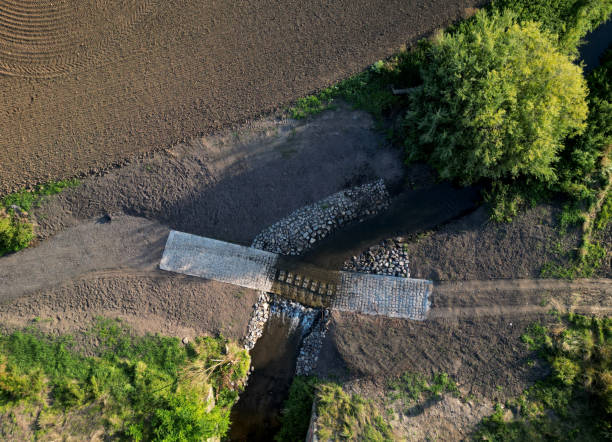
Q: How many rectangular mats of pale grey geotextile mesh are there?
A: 2